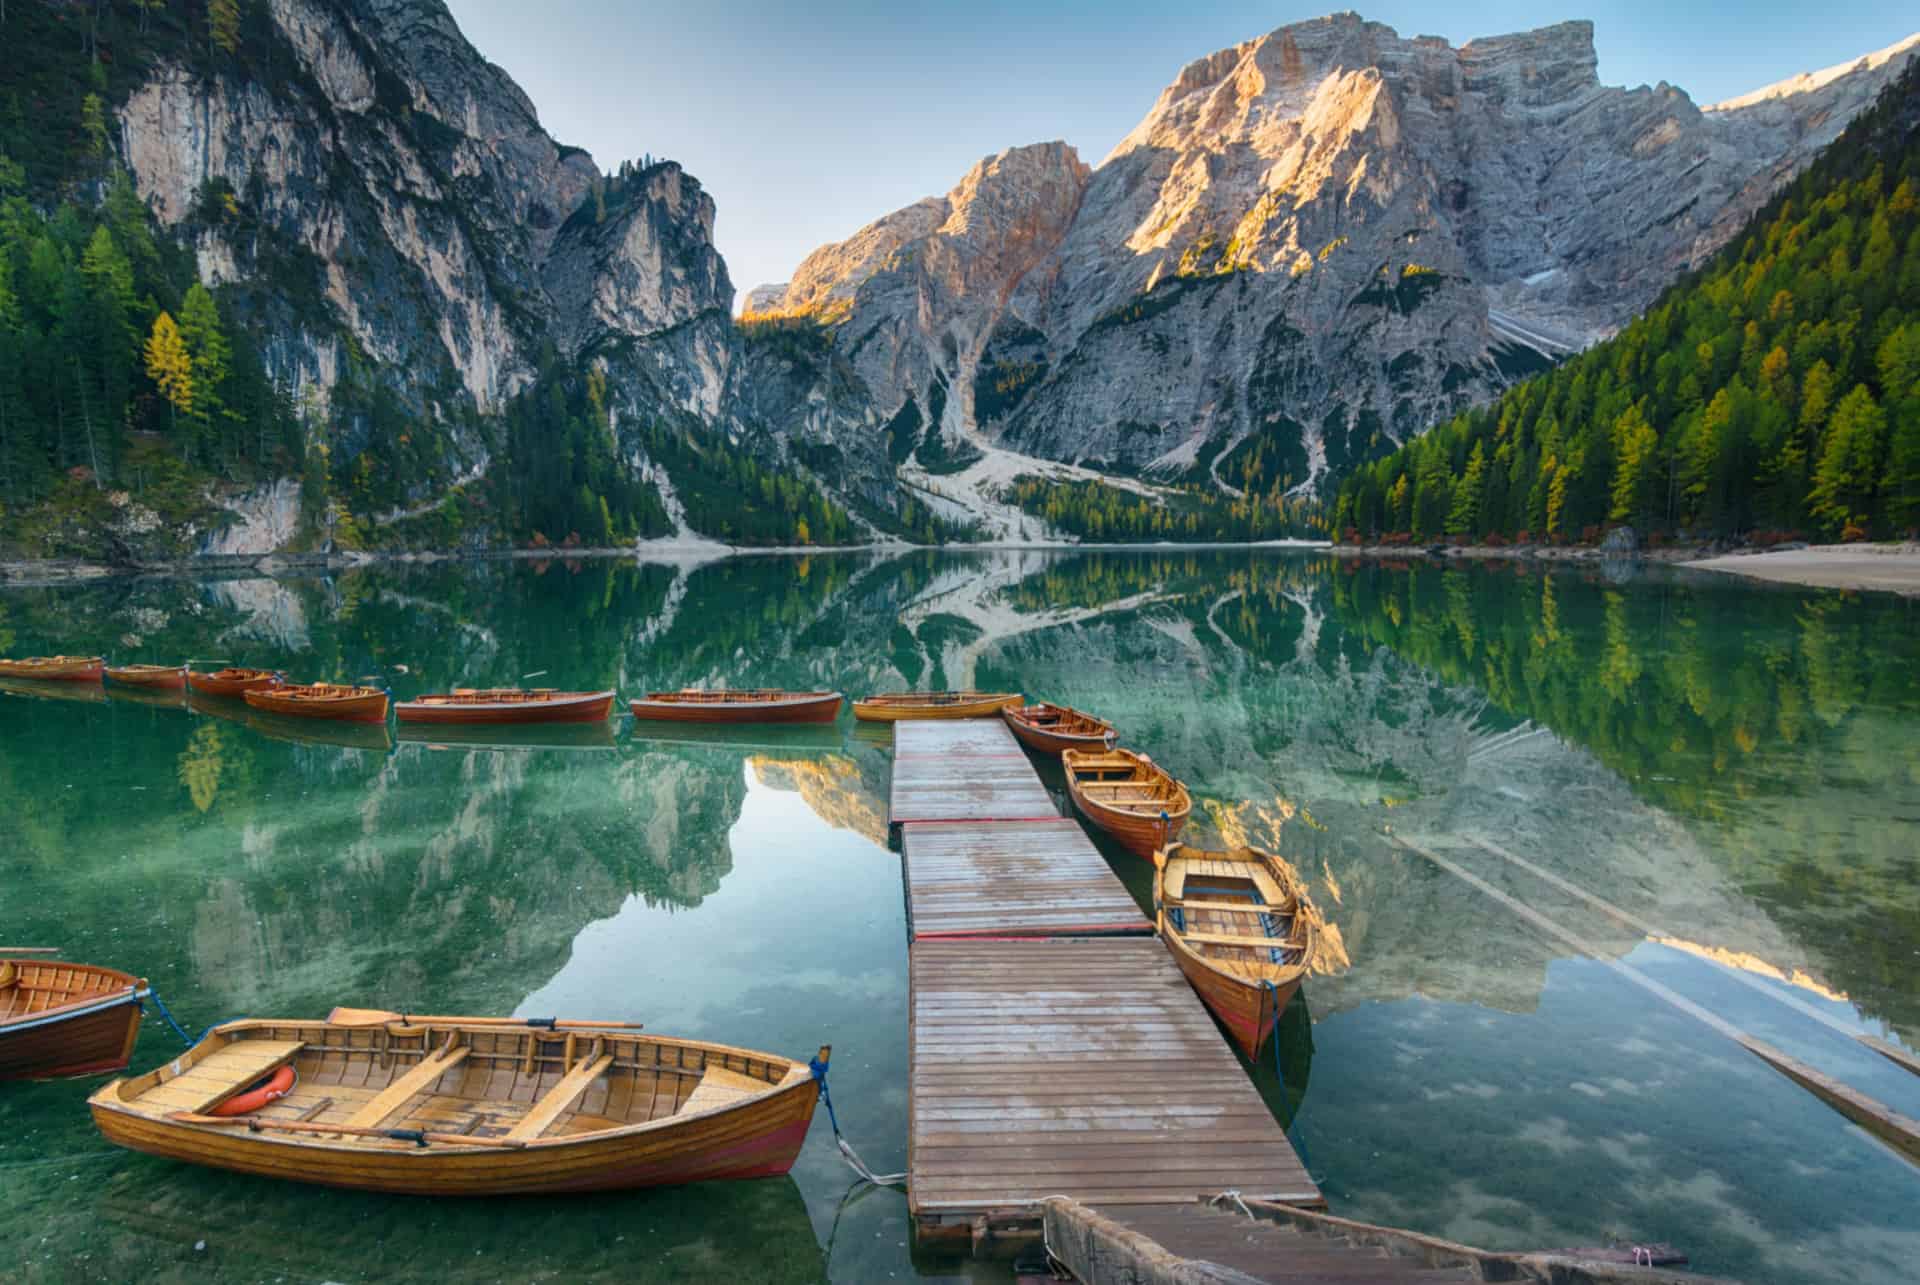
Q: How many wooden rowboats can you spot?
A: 12